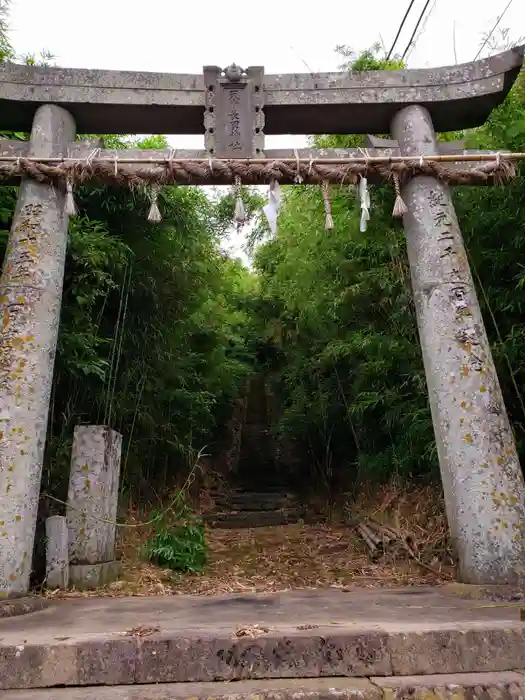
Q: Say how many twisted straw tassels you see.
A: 5